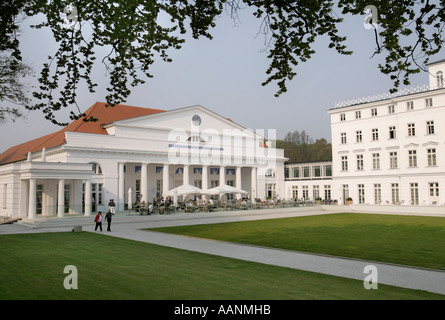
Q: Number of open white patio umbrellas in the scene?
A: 2